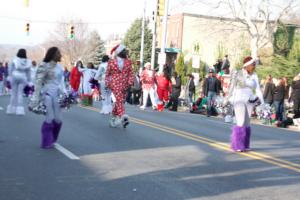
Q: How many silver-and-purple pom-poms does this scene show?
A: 4